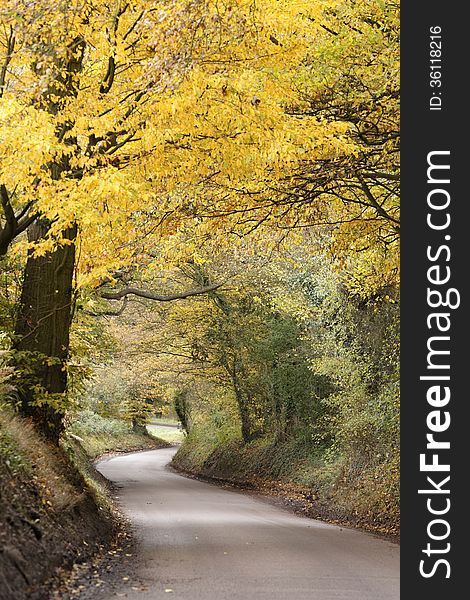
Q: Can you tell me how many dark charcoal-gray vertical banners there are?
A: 1